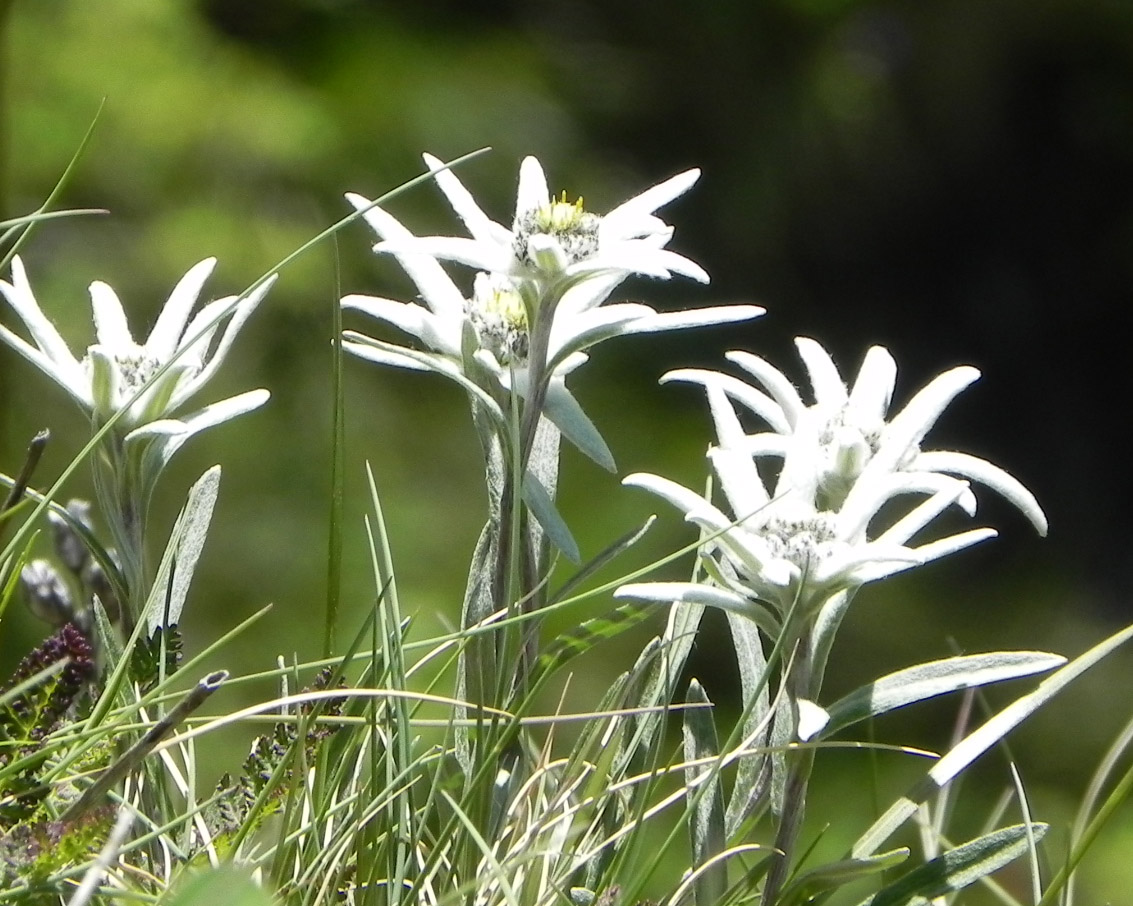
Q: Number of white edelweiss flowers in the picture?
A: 5